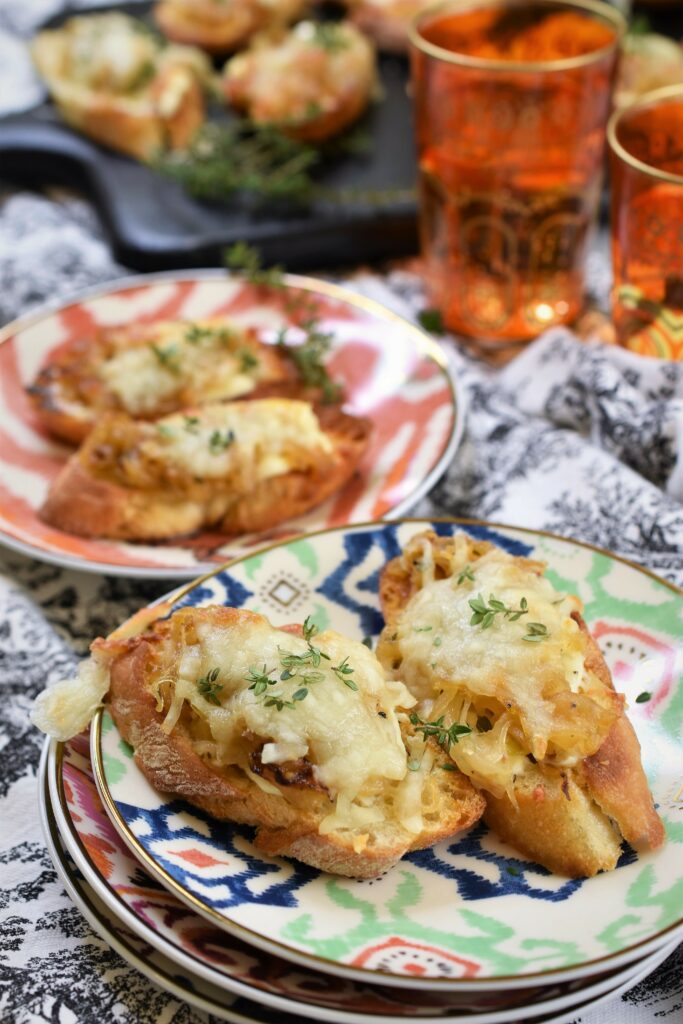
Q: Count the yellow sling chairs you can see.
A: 0